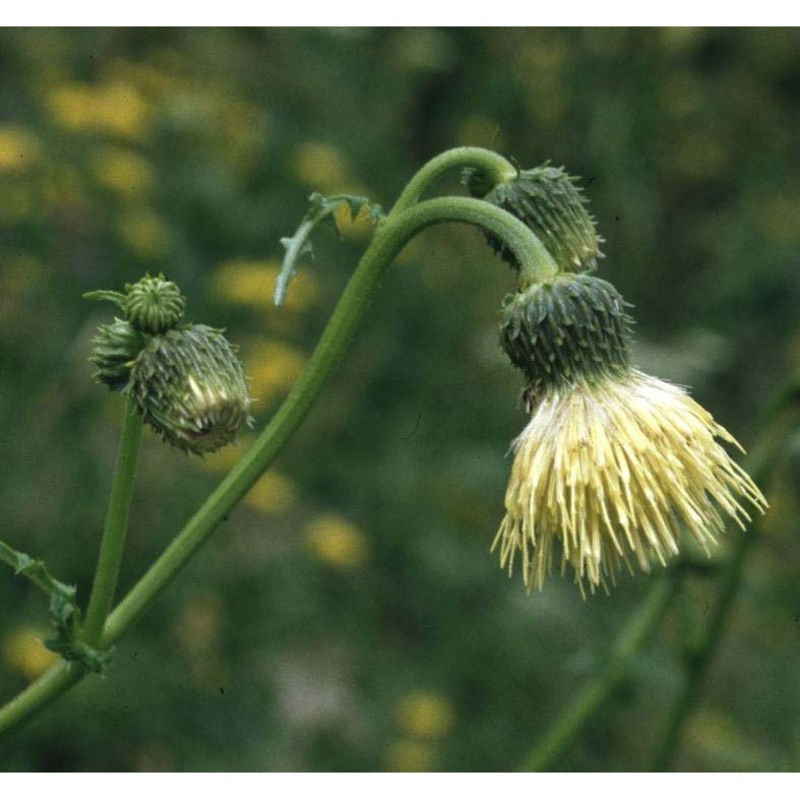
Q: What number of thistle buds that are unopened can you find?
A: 4